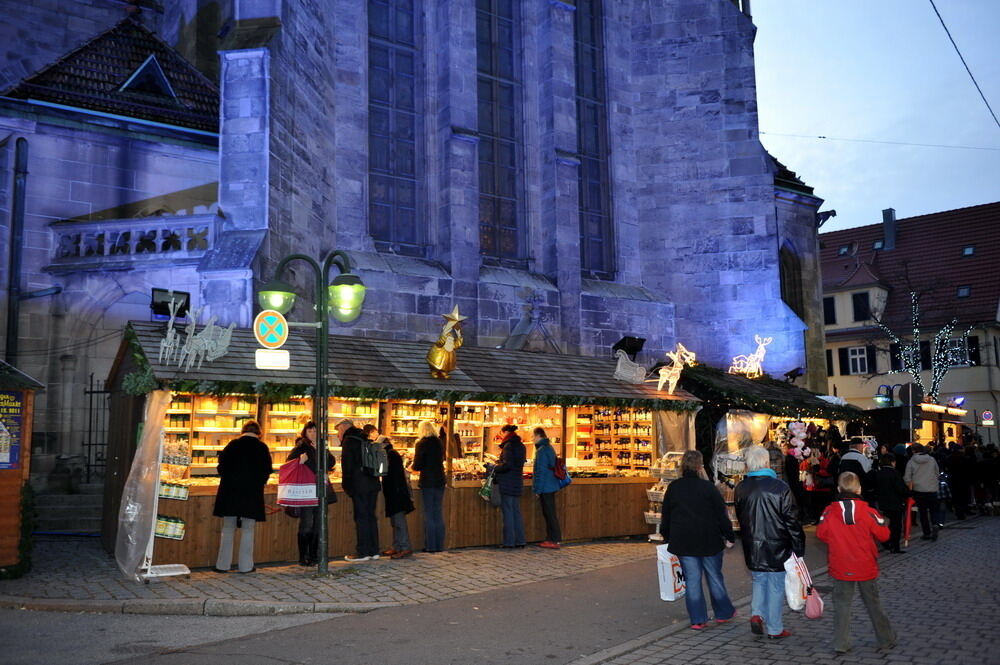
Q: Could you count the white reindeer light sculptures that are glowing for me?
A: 2